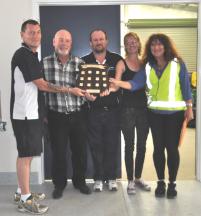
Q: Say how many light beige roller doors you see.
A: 1